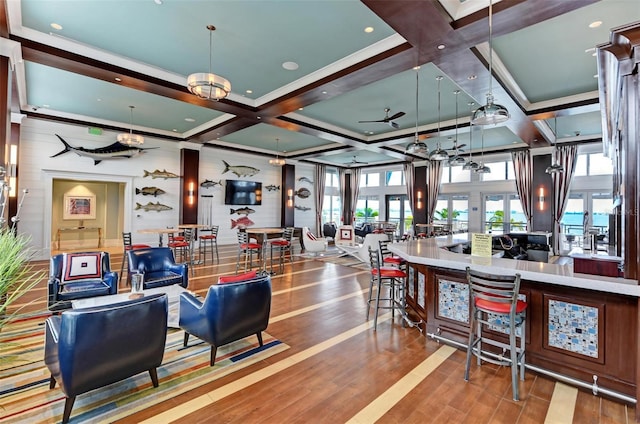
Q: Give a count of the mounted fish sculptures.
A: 12